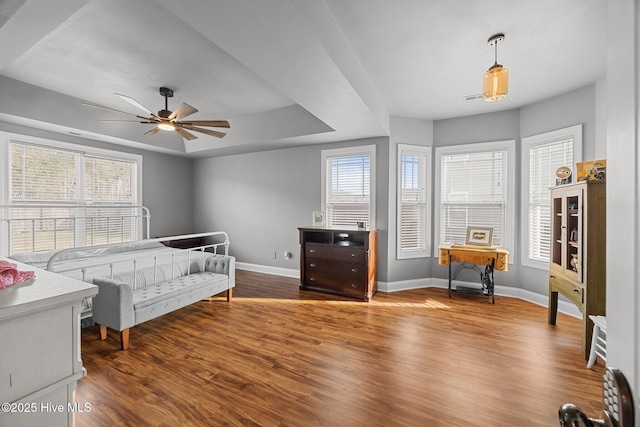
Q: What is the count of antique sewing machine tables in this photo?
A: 1